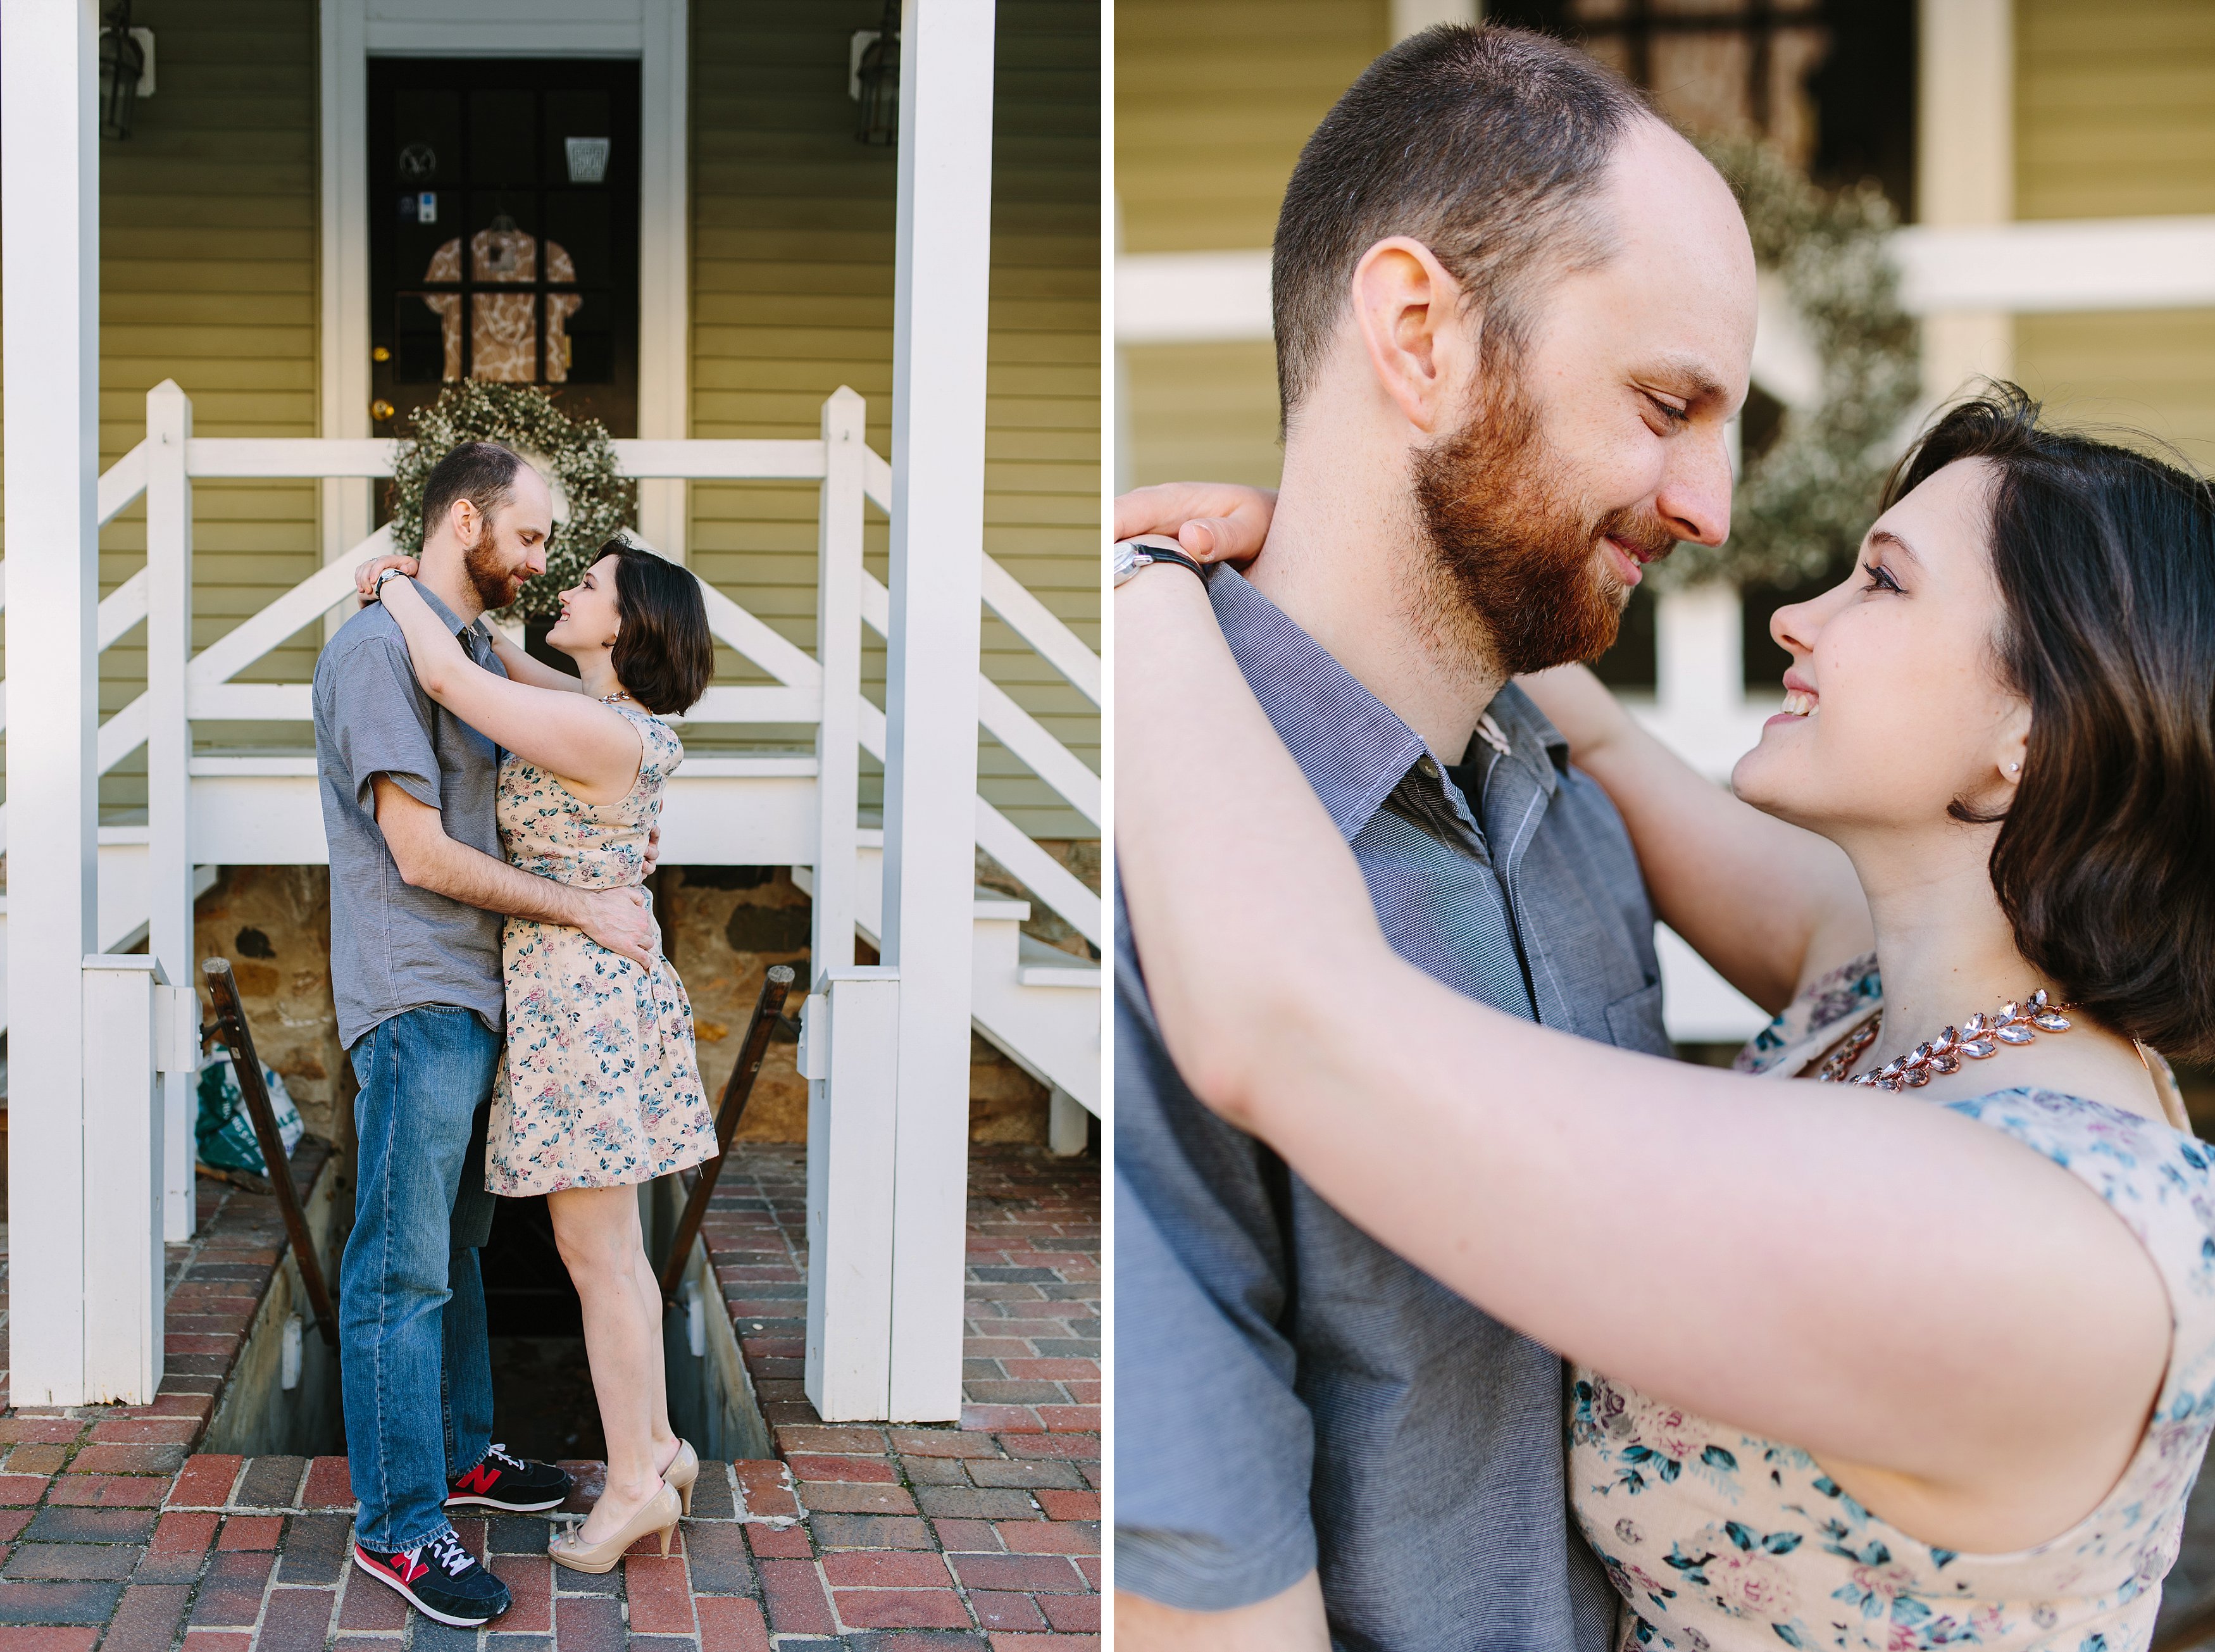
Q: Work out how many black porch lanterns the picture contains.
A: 2